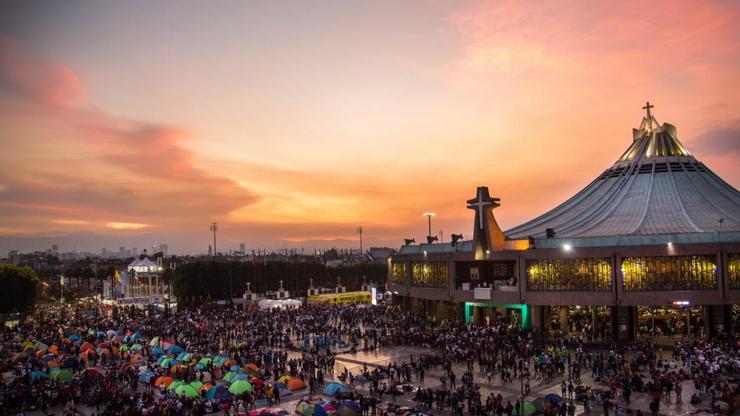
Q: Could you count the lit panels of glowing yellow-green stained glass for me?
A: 5